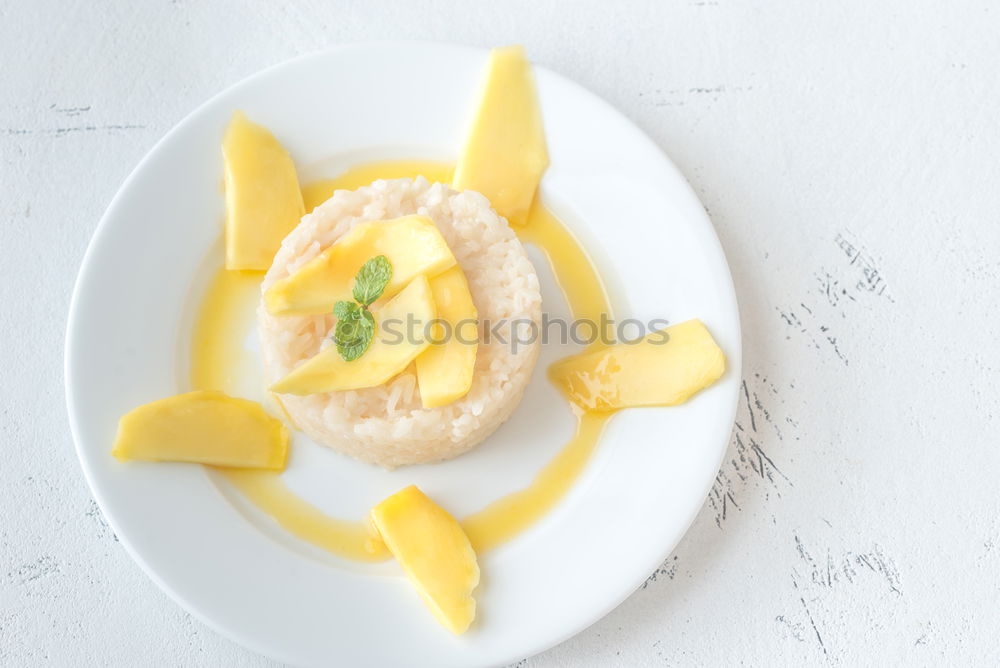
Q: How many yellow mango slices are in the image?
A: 8